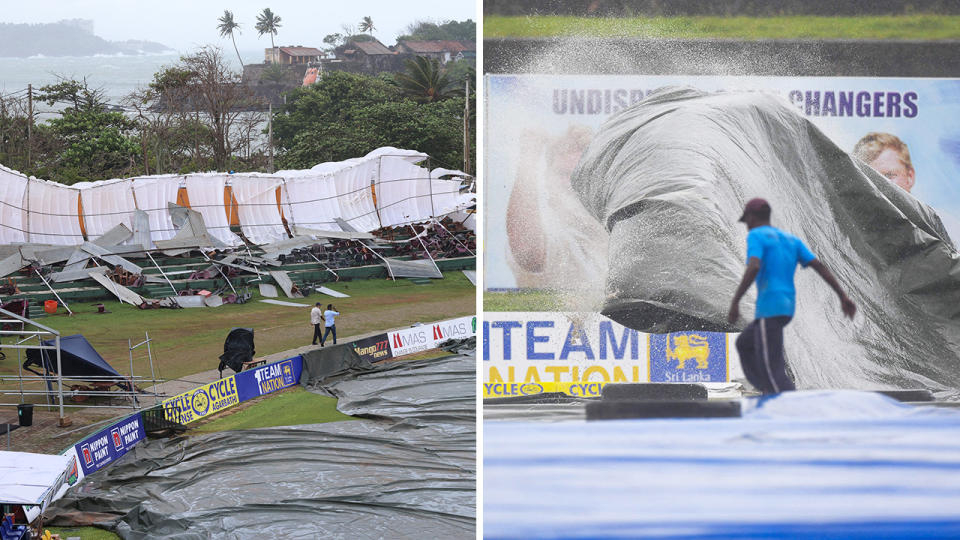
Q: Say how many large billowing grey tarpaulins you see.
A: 1